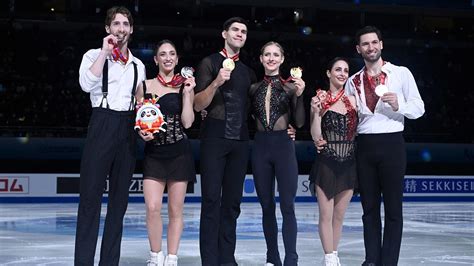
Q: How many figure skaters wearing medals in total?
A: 6